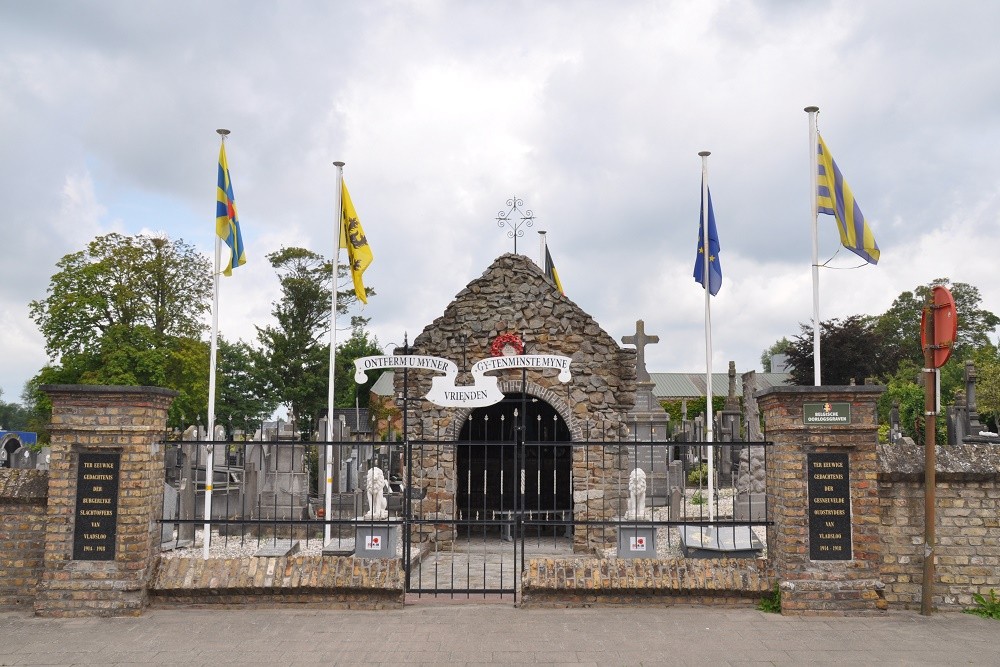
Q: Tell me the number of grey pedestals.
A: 2